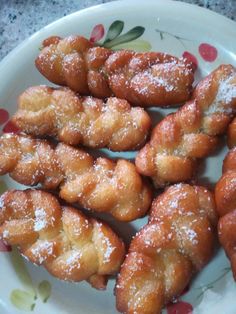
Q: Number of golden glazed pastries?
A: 7